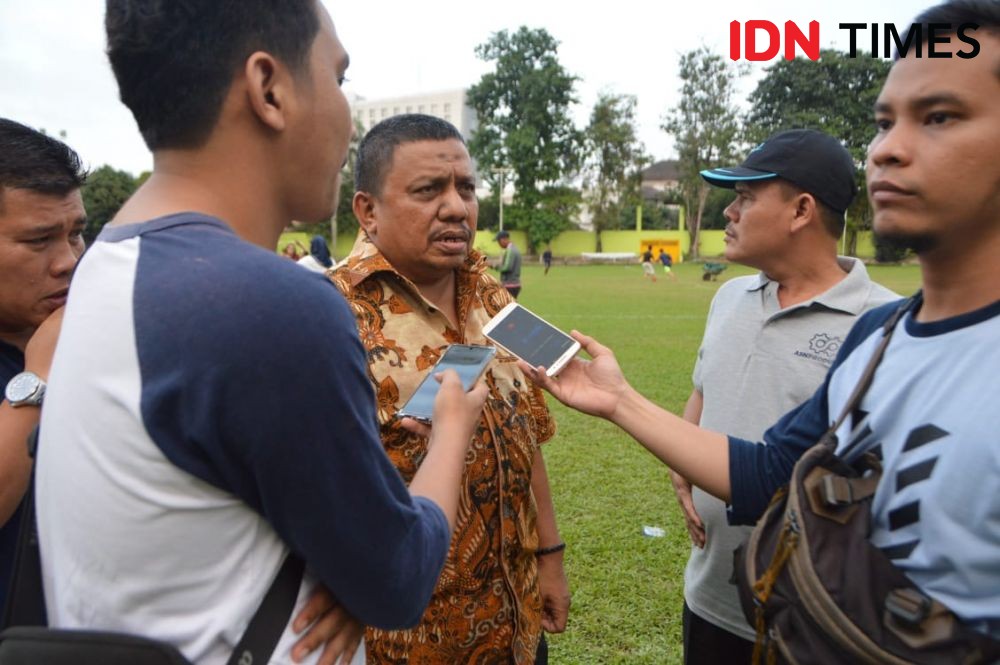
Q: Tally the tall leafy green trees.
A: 4